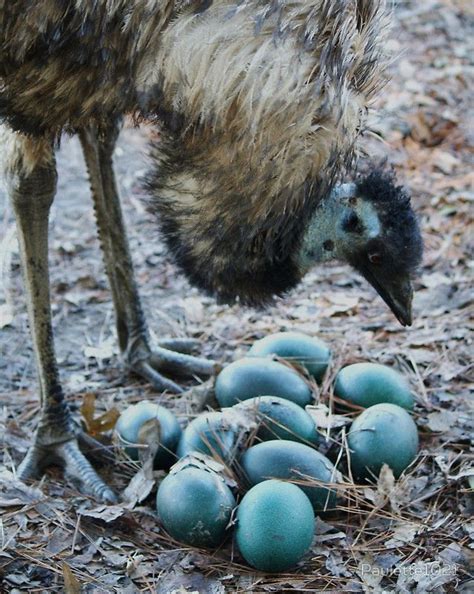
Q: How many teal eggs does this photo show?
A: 10